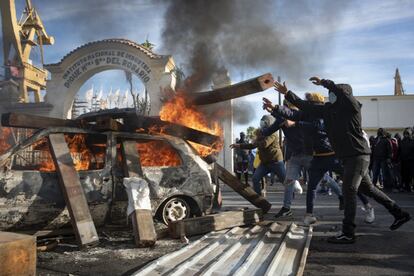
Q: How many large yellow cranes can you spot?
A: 1